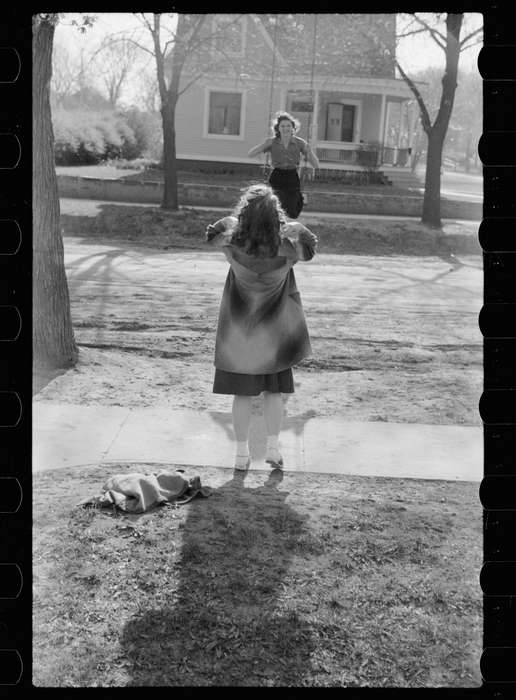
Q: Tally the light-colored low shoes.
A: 2